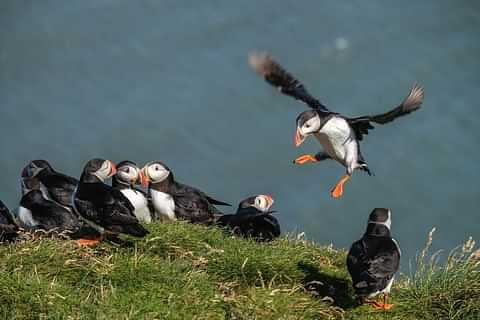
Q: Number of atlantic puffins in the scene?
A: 9